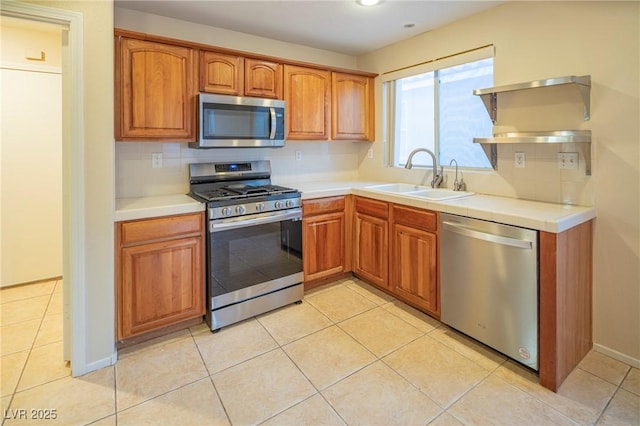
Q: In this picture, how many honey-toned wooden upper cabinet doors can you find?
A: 5